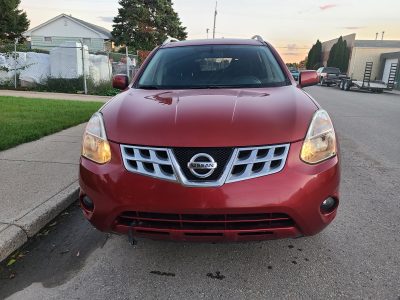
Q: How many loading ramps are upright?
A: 2